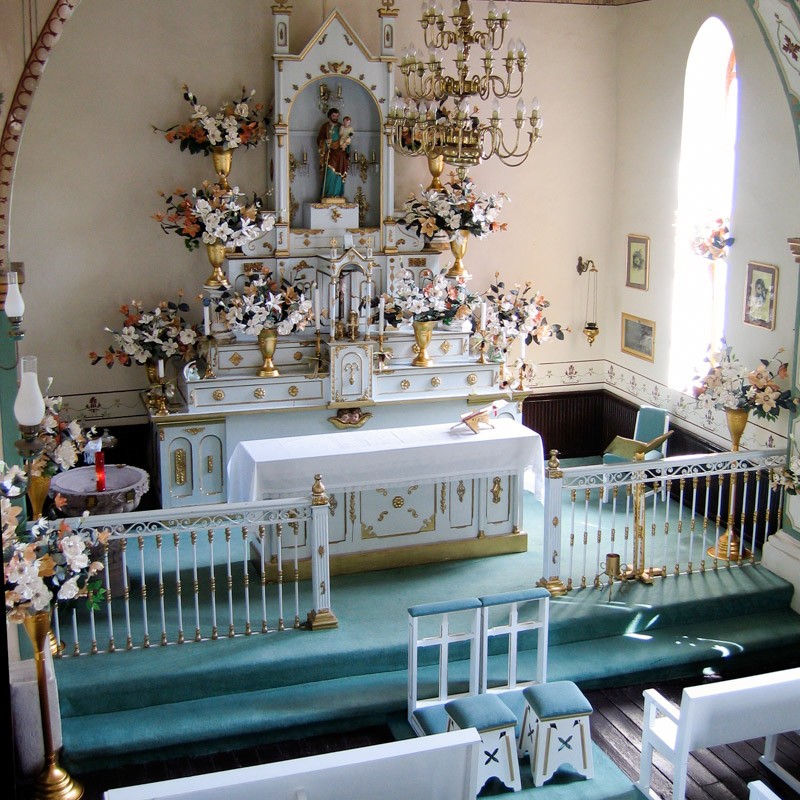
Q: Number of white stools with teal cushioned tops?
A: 2